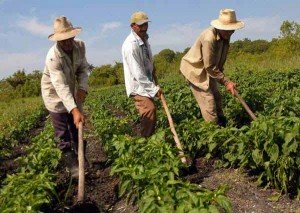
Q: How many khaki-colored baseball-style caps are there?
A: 1